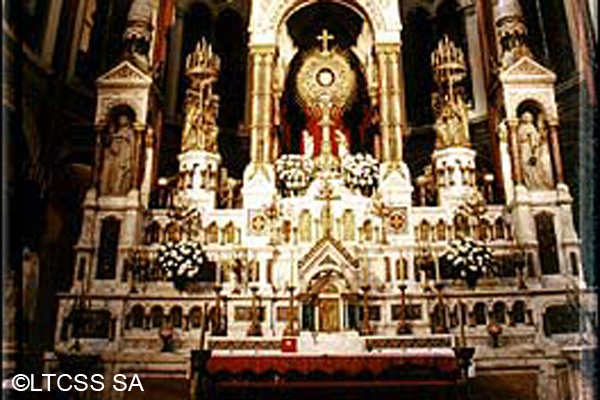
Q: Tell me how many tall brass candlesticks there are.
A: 6